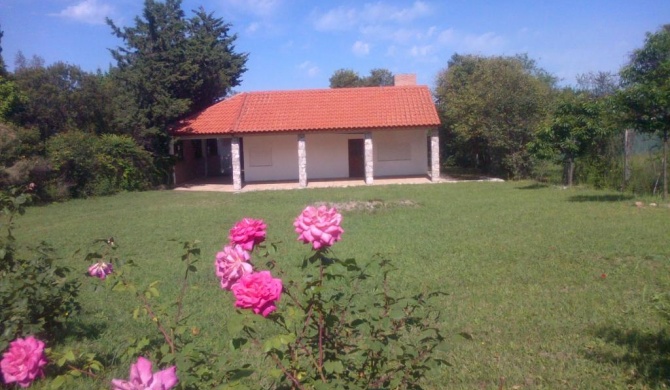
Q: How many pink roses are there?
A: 7